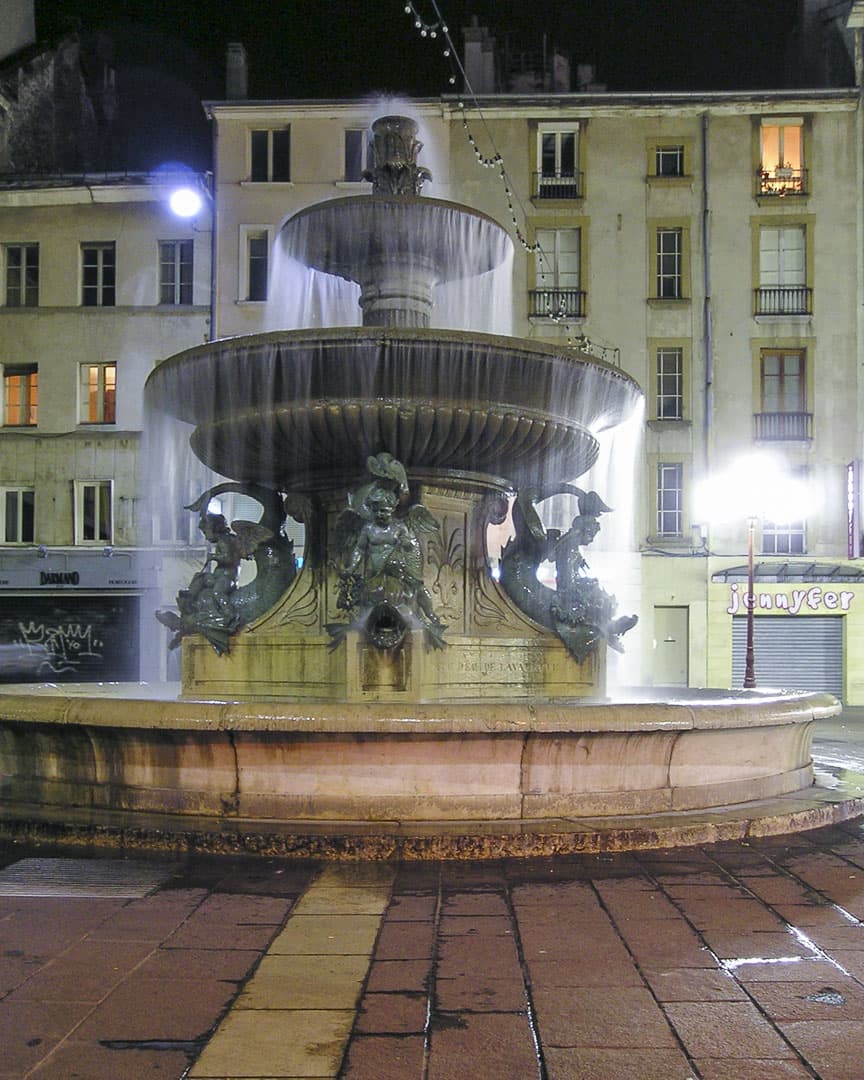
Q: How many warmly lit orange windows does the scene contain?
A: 3